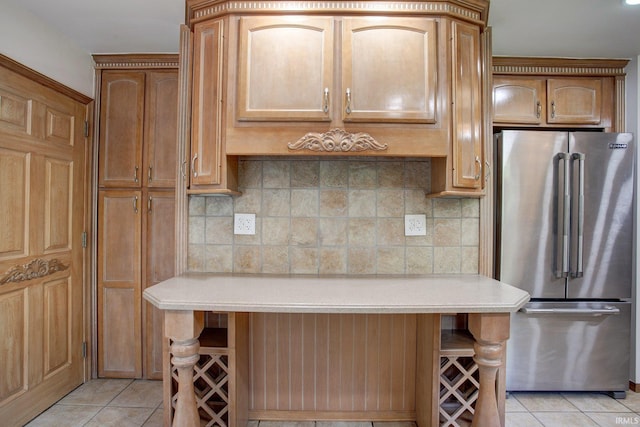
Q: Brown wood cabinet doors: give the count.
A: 10